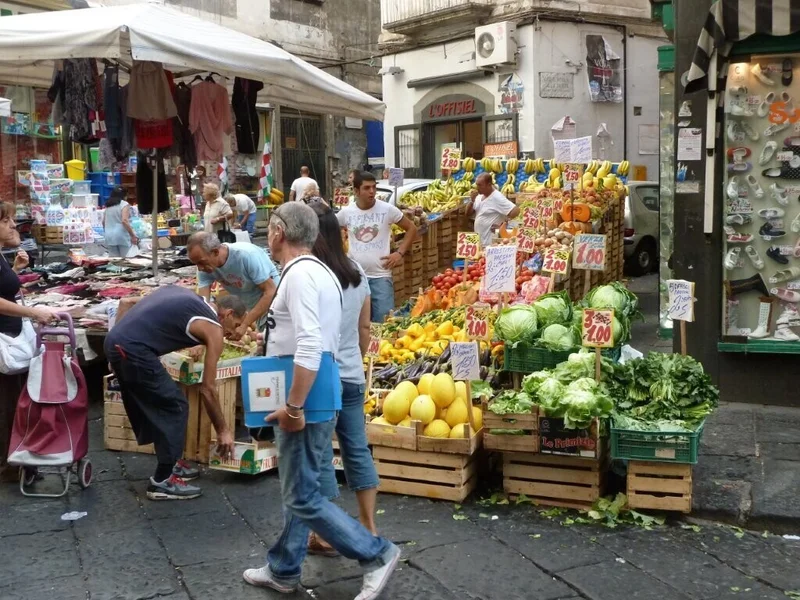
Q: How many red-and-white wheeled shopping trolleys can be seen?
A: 1